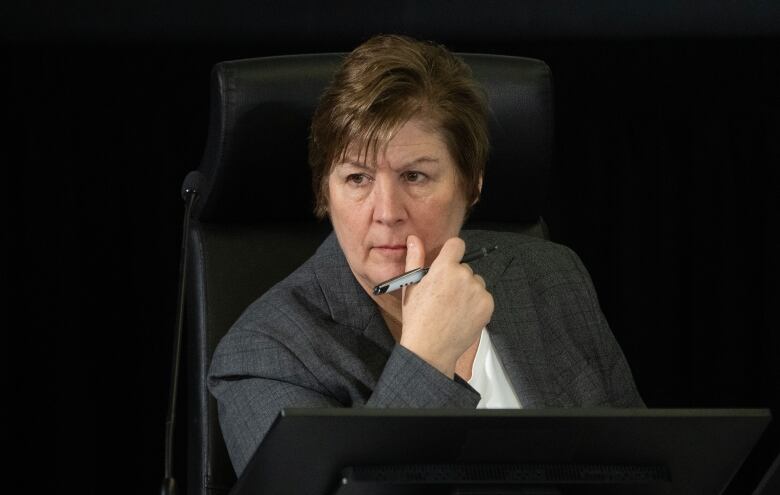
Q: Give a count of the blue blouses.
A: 0